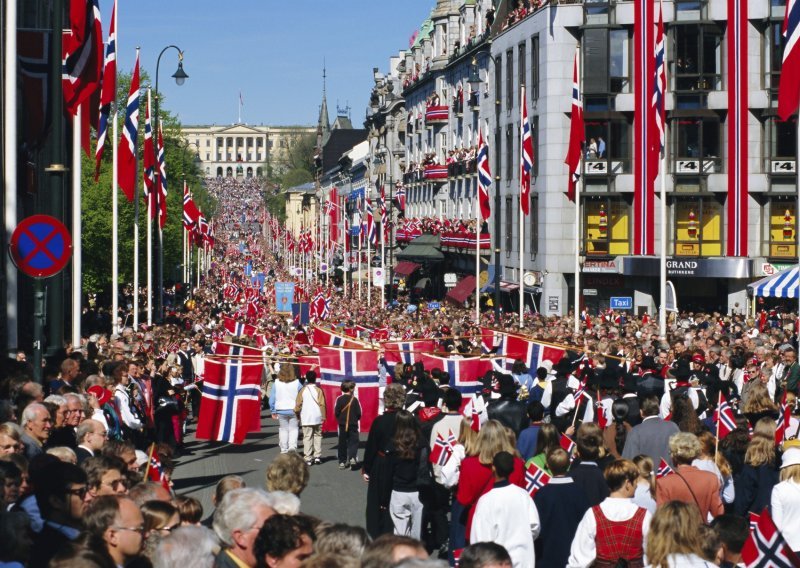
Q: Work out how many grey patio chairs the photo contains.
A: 0